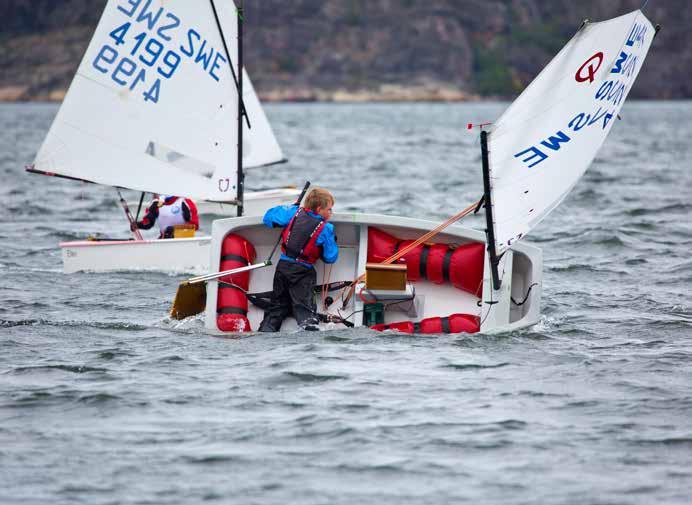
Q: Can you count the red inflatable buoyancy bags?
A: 3